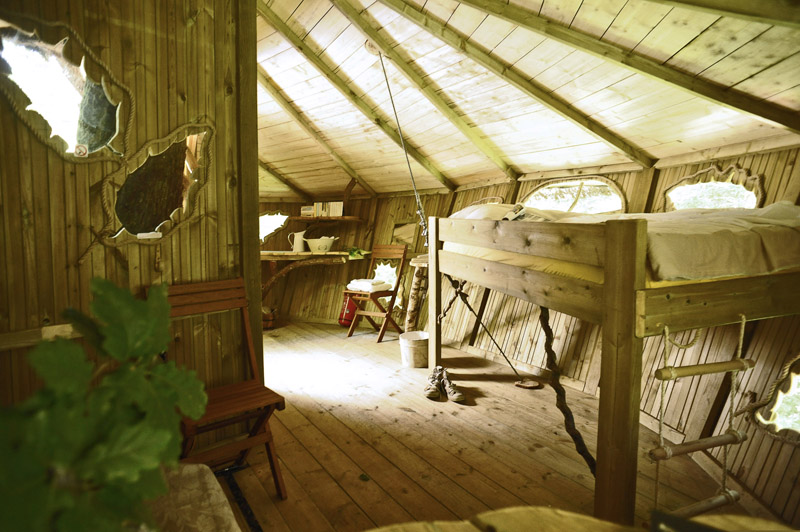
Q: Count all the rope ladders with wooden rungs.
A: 1